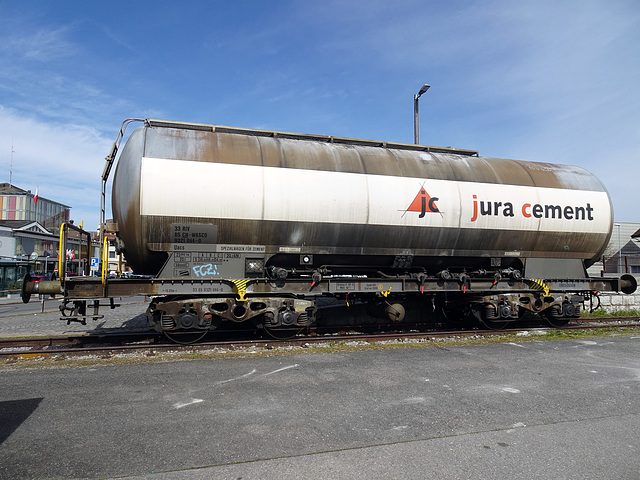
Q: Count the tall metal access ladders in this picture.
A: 1